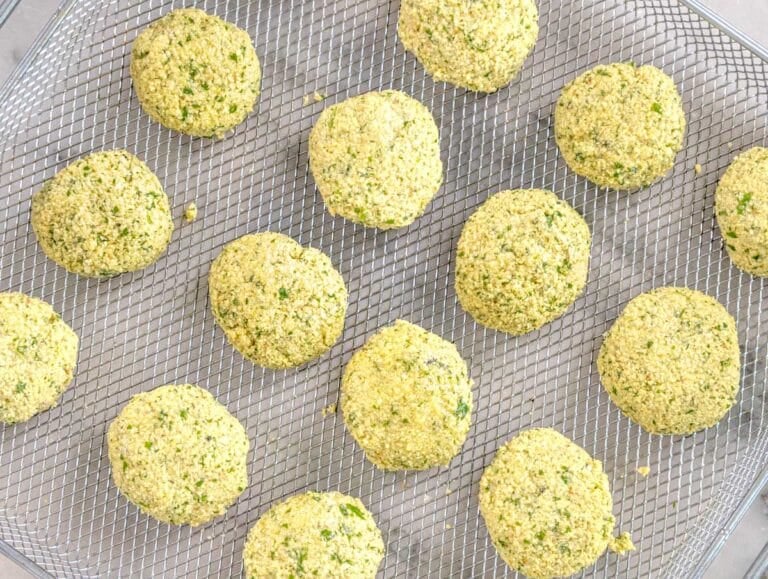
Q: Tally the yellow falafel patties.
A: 14